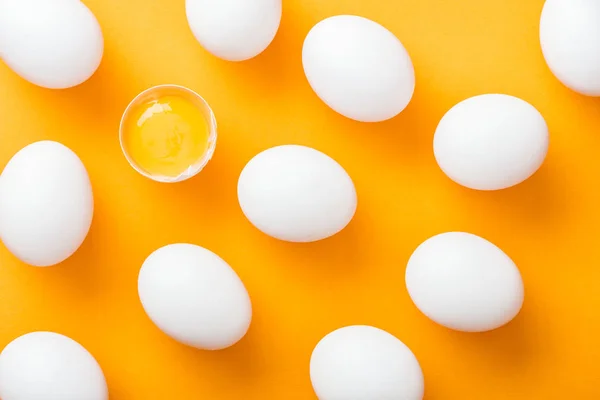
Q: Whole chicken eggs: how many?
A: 11